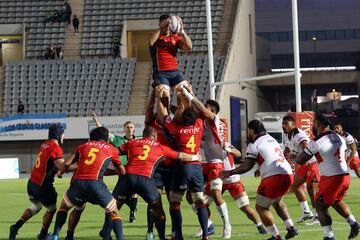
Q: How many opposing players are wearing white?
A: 6